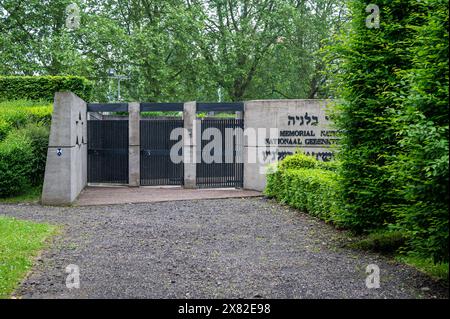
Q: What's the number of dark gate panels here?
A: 3